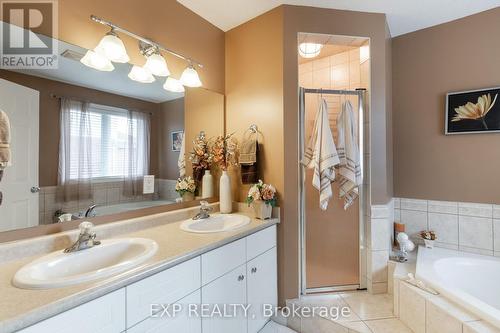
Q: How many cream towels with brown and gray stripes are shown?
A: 2